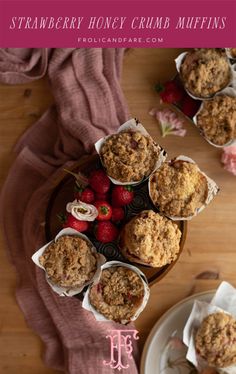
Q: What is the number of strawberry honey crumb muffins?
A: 8